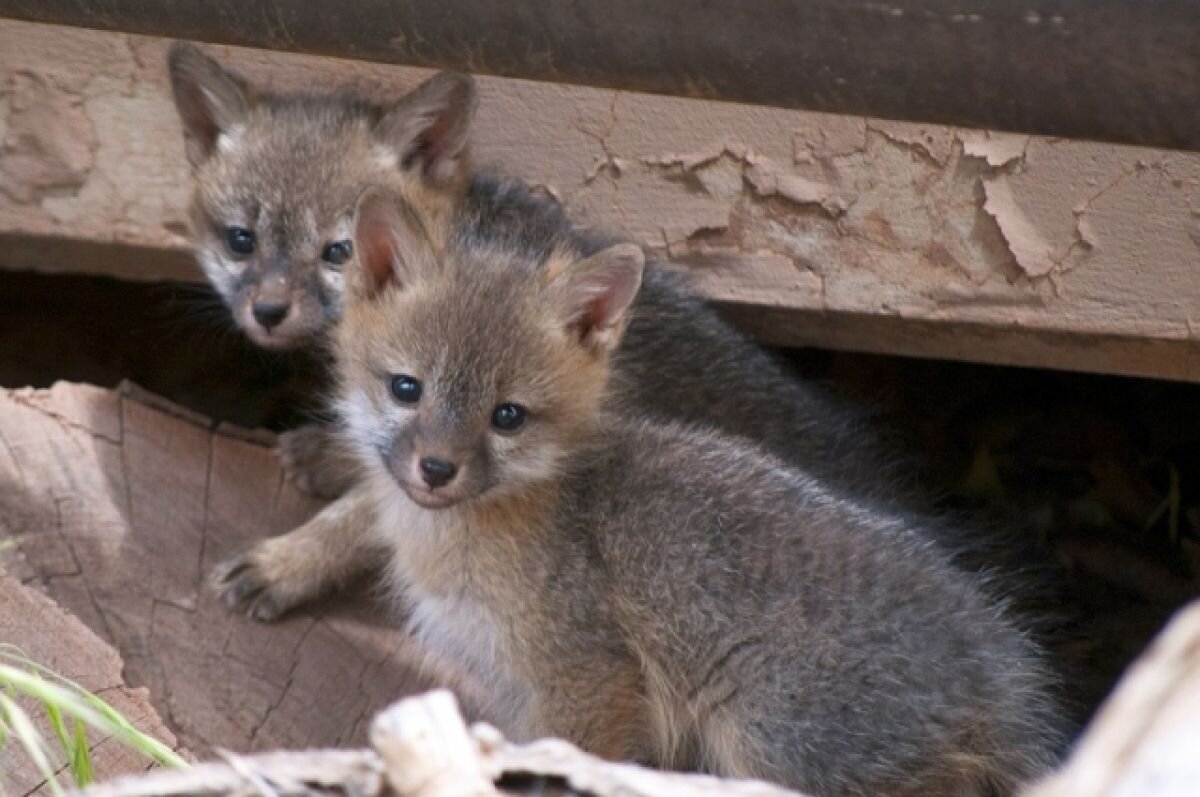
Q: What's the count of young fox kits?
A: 2